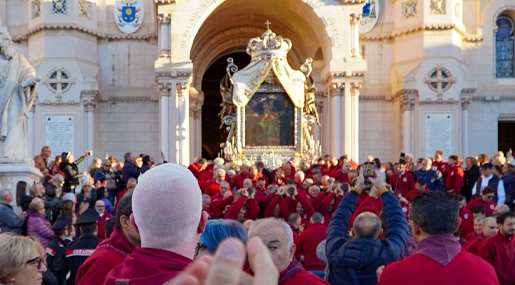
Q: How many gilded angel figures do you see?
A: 2